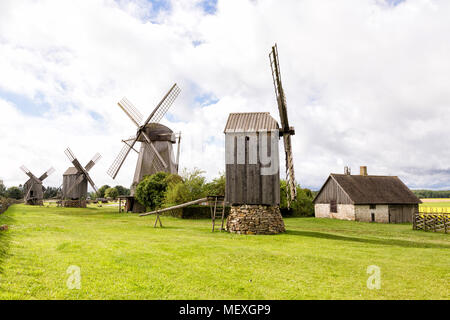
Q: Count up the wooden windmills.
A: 4